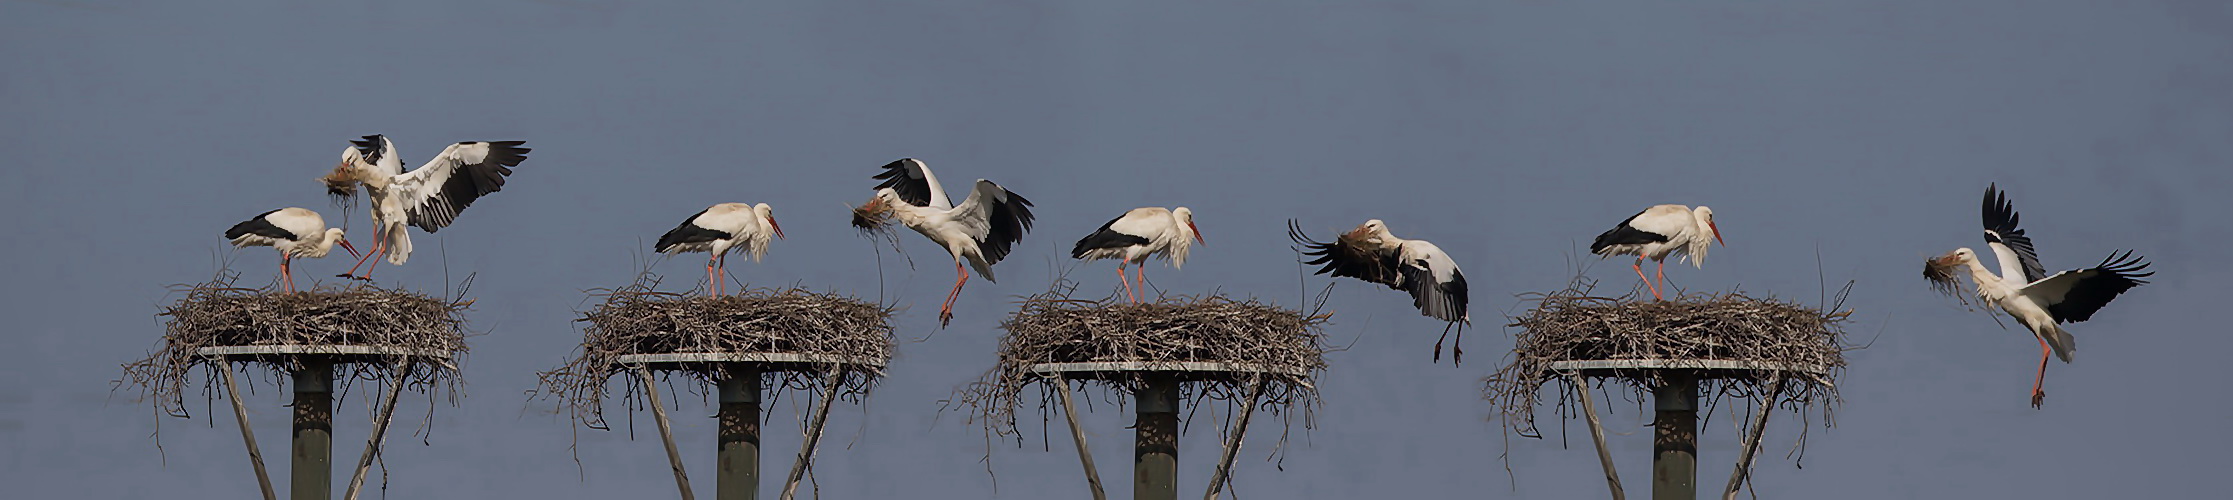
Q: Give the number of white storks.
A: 8